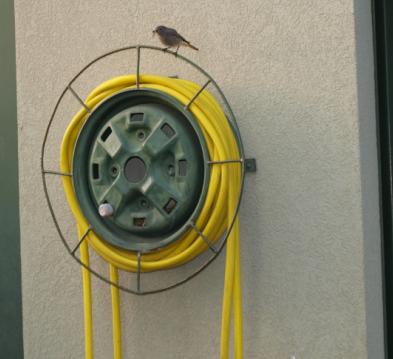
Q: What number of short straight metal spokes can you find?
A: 8